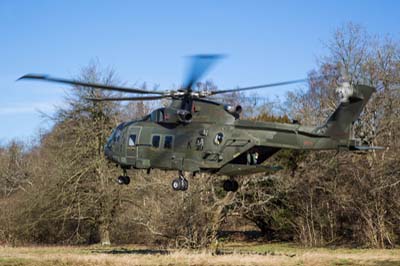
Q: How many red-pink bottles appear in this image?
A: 0